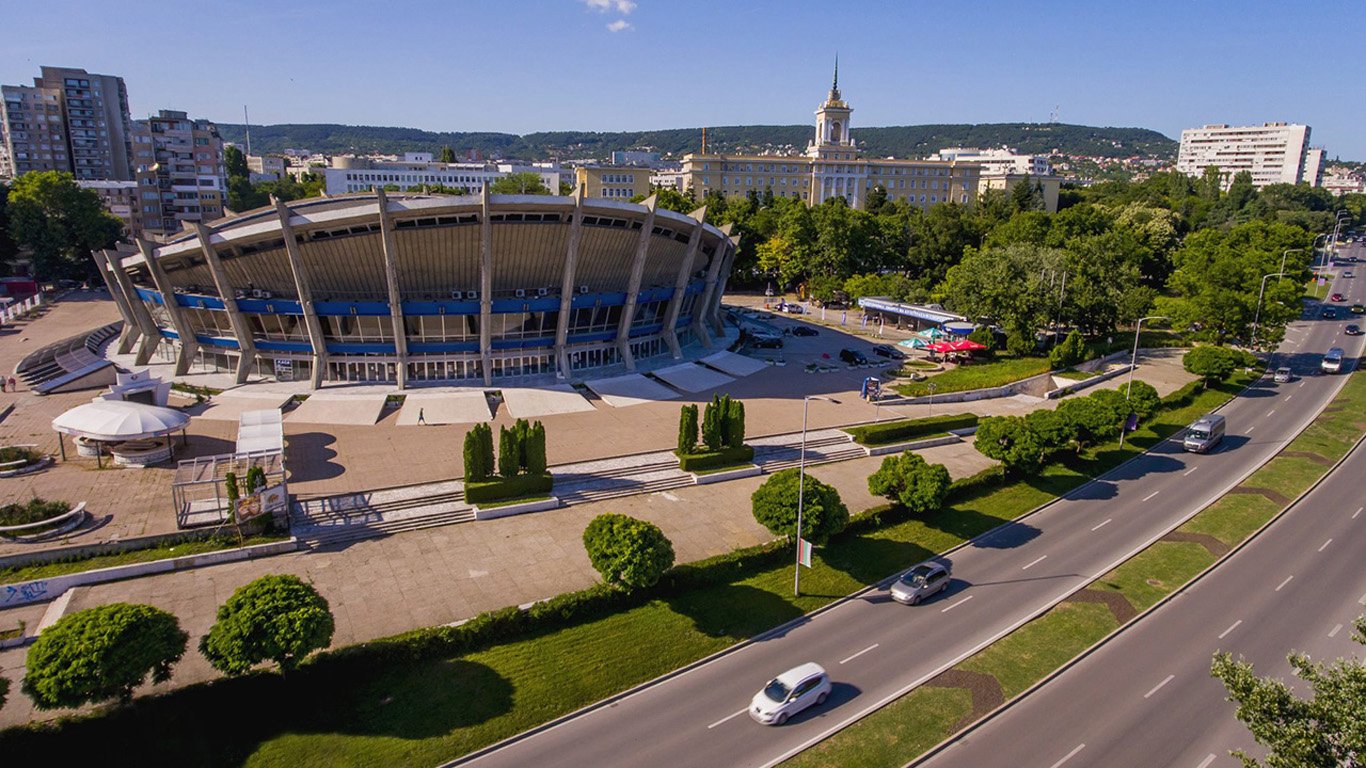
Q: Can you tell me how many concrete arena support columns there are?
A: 12